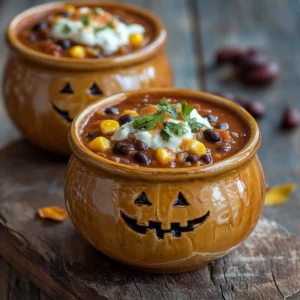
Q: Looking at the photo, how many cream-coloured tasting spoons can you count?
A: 0